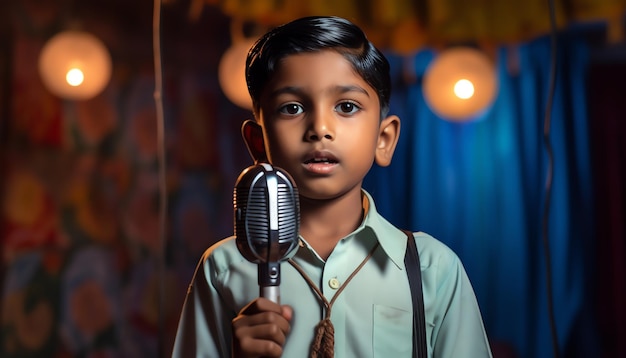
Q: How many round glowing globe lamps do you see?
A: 3